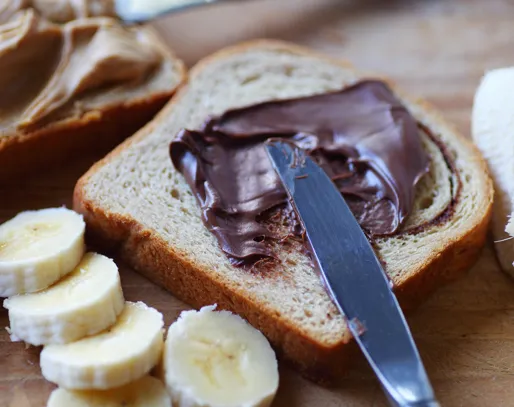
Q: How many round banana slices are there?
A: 5